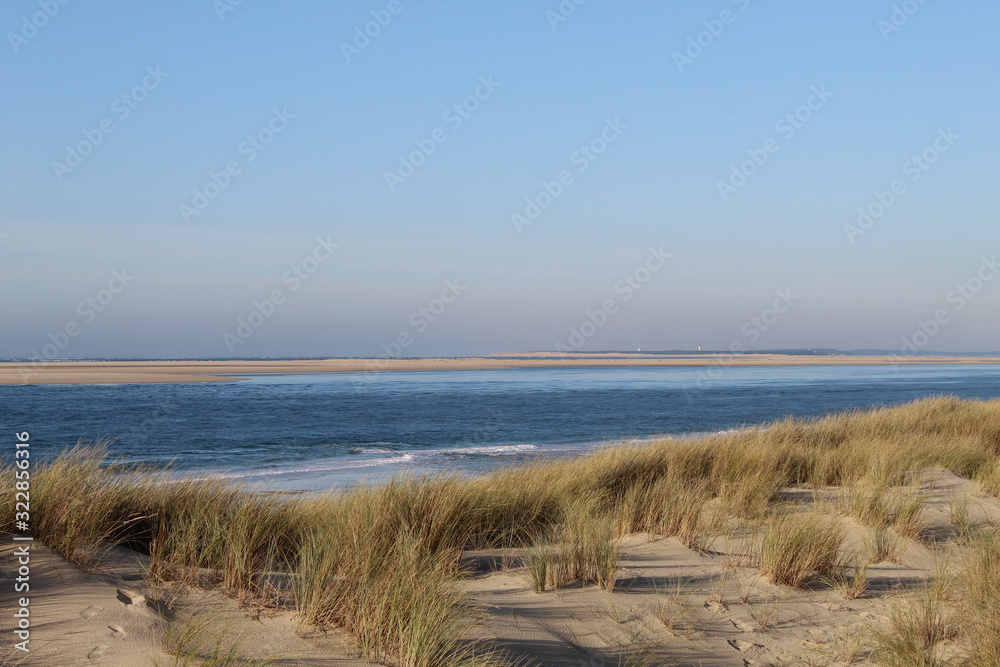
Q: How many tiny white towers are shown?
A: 2